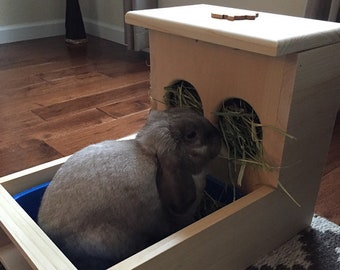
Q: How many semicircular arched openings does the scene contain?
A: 2